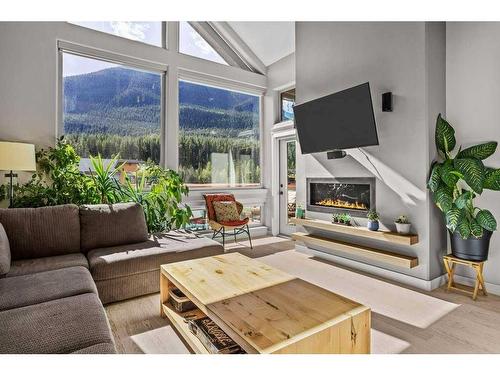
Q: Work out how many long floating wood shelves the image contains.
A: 2